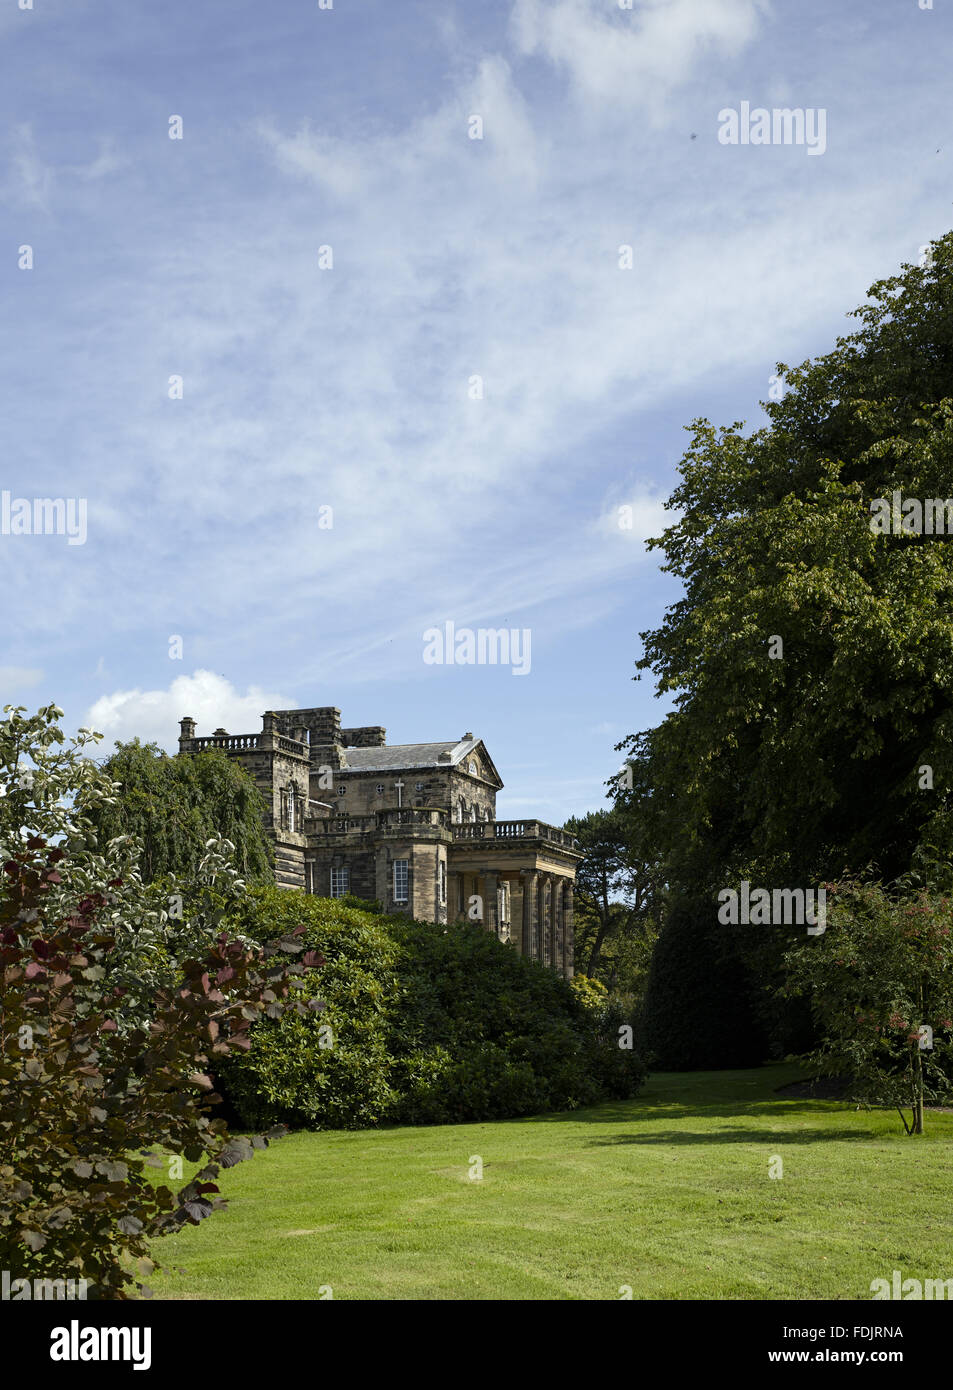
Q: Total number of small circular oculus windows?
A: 3